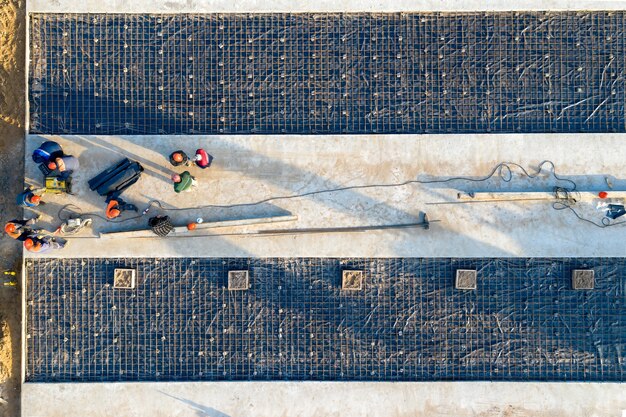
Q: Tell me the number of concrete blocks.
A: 5